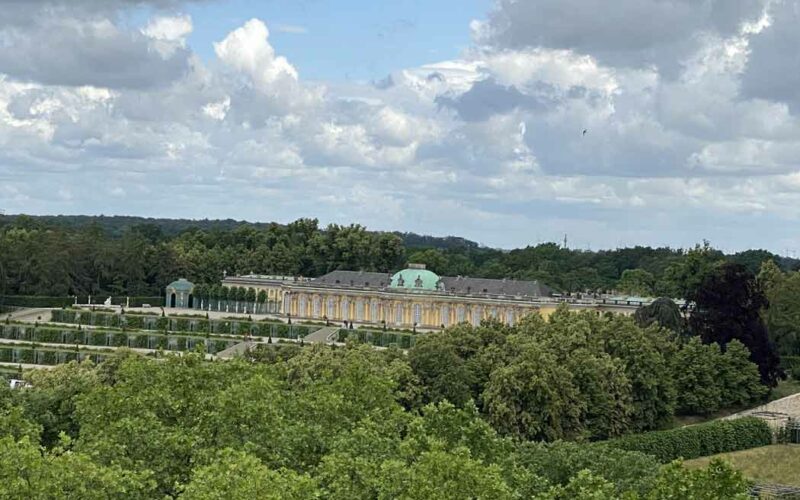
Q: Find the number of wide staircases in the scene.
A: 2